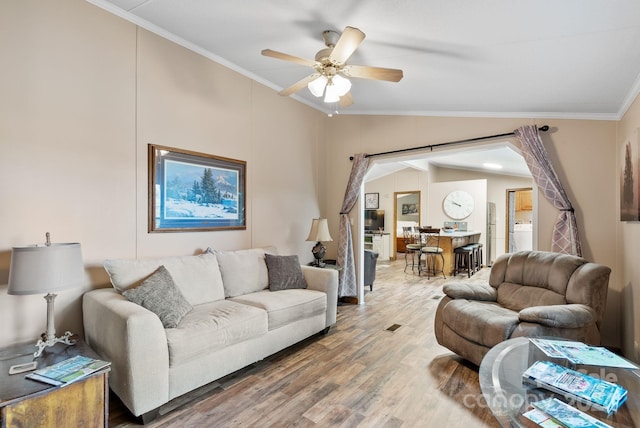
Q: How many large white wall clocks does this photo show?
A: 1